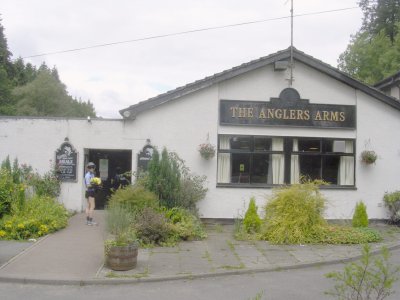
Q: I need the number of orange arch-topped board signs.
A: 0